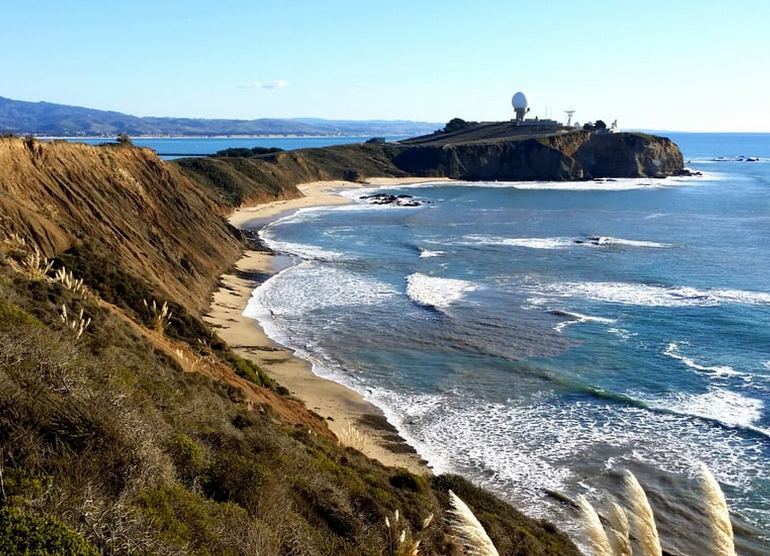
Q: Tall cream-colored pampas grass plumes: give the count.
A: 5